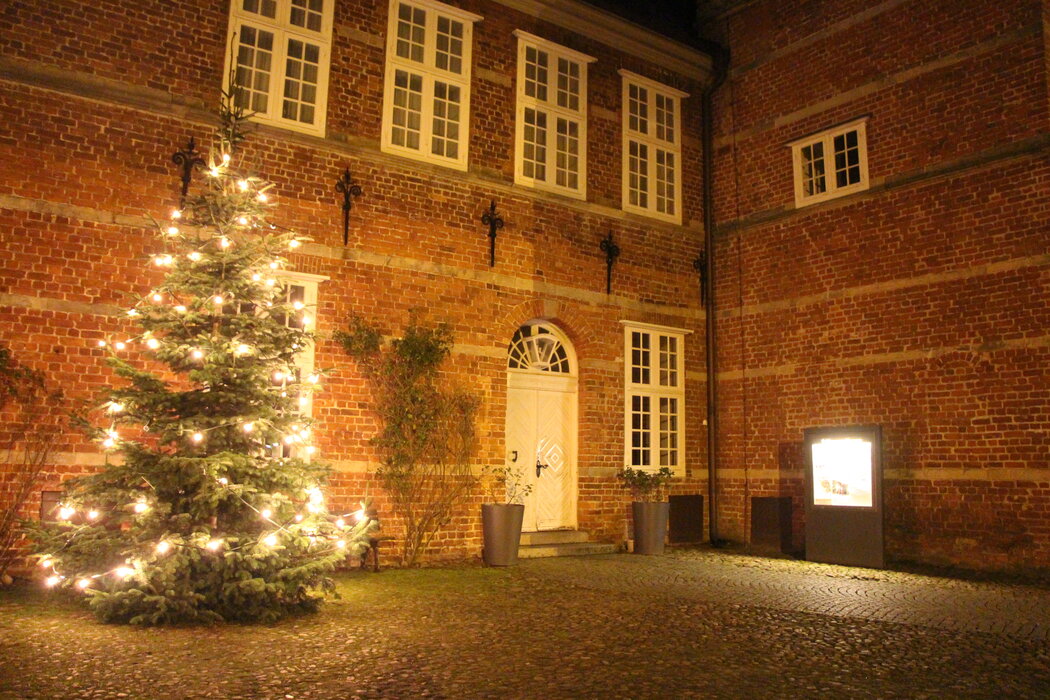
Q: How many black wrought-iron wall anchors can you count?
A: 5